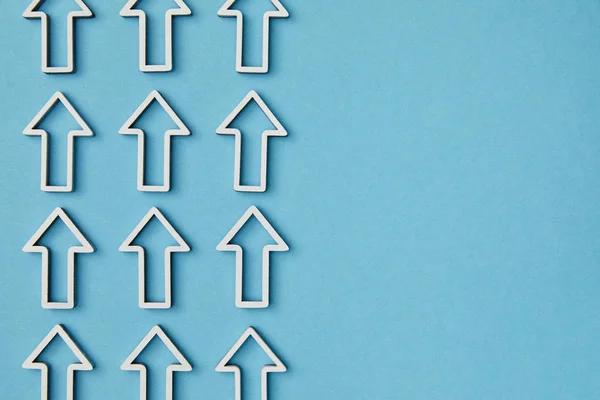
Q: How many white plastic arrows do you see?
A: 12